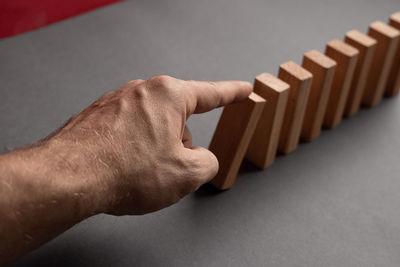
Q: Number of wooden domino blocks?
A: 8